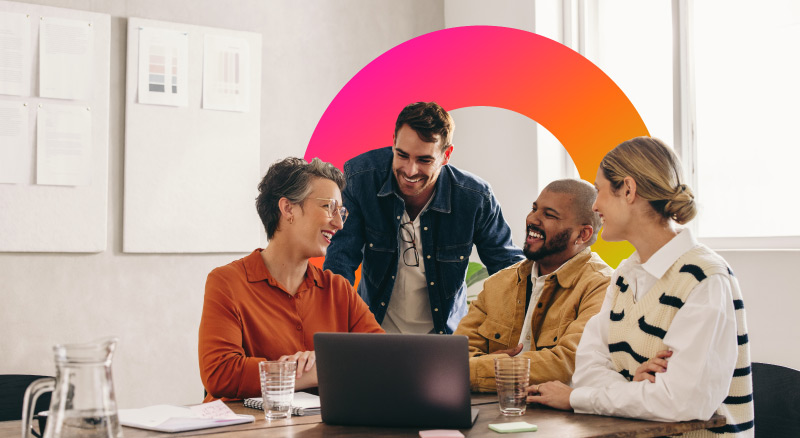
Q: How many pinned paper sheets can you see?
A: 6